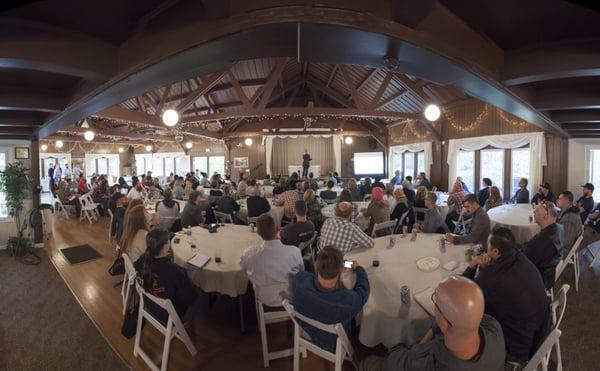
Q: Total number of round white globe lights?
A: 10